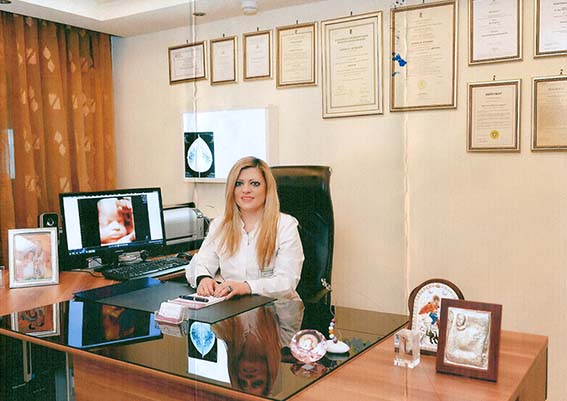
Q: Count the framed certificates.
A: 10